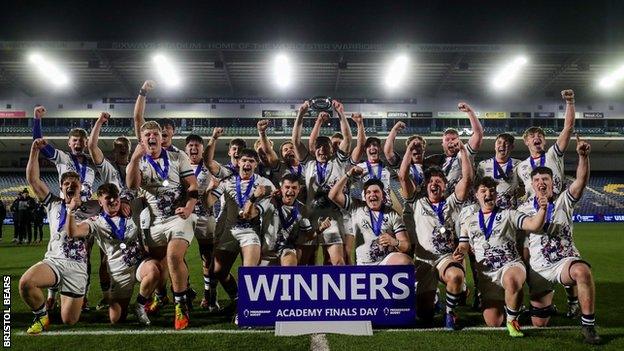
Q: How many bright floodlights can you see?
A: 6